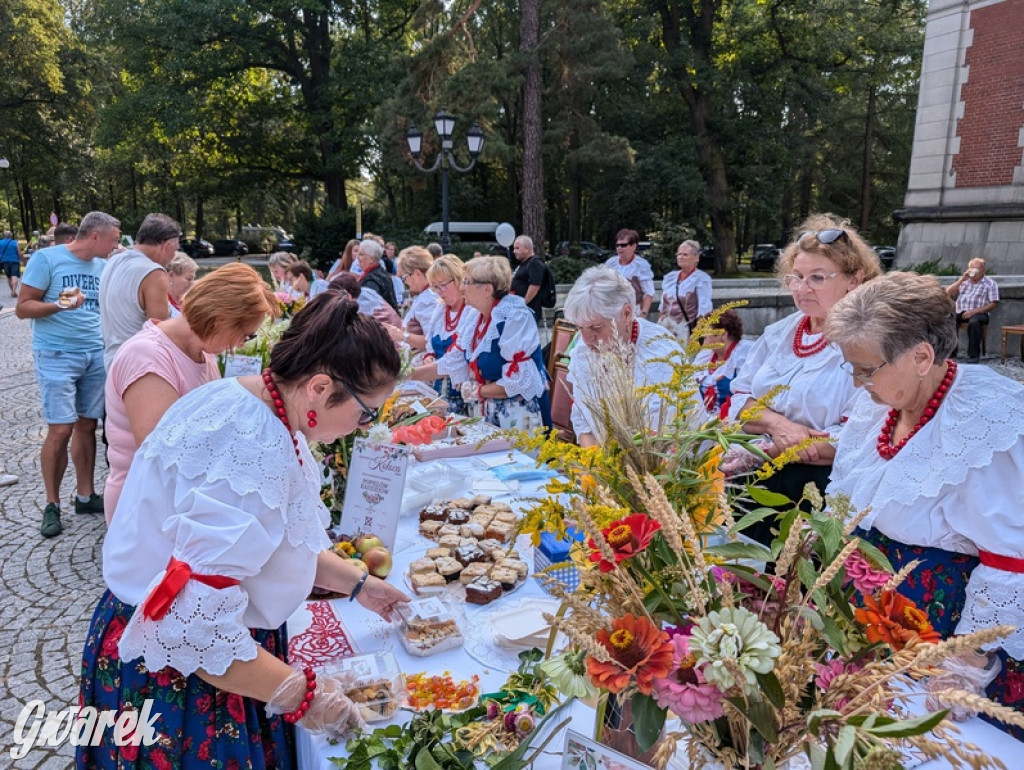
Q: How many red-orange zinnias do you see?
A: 3